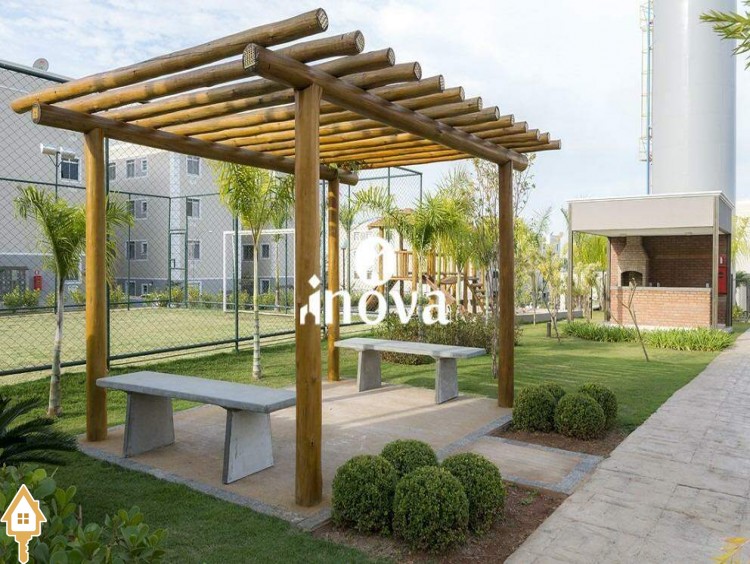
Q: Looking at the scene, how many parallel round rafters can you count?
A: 13